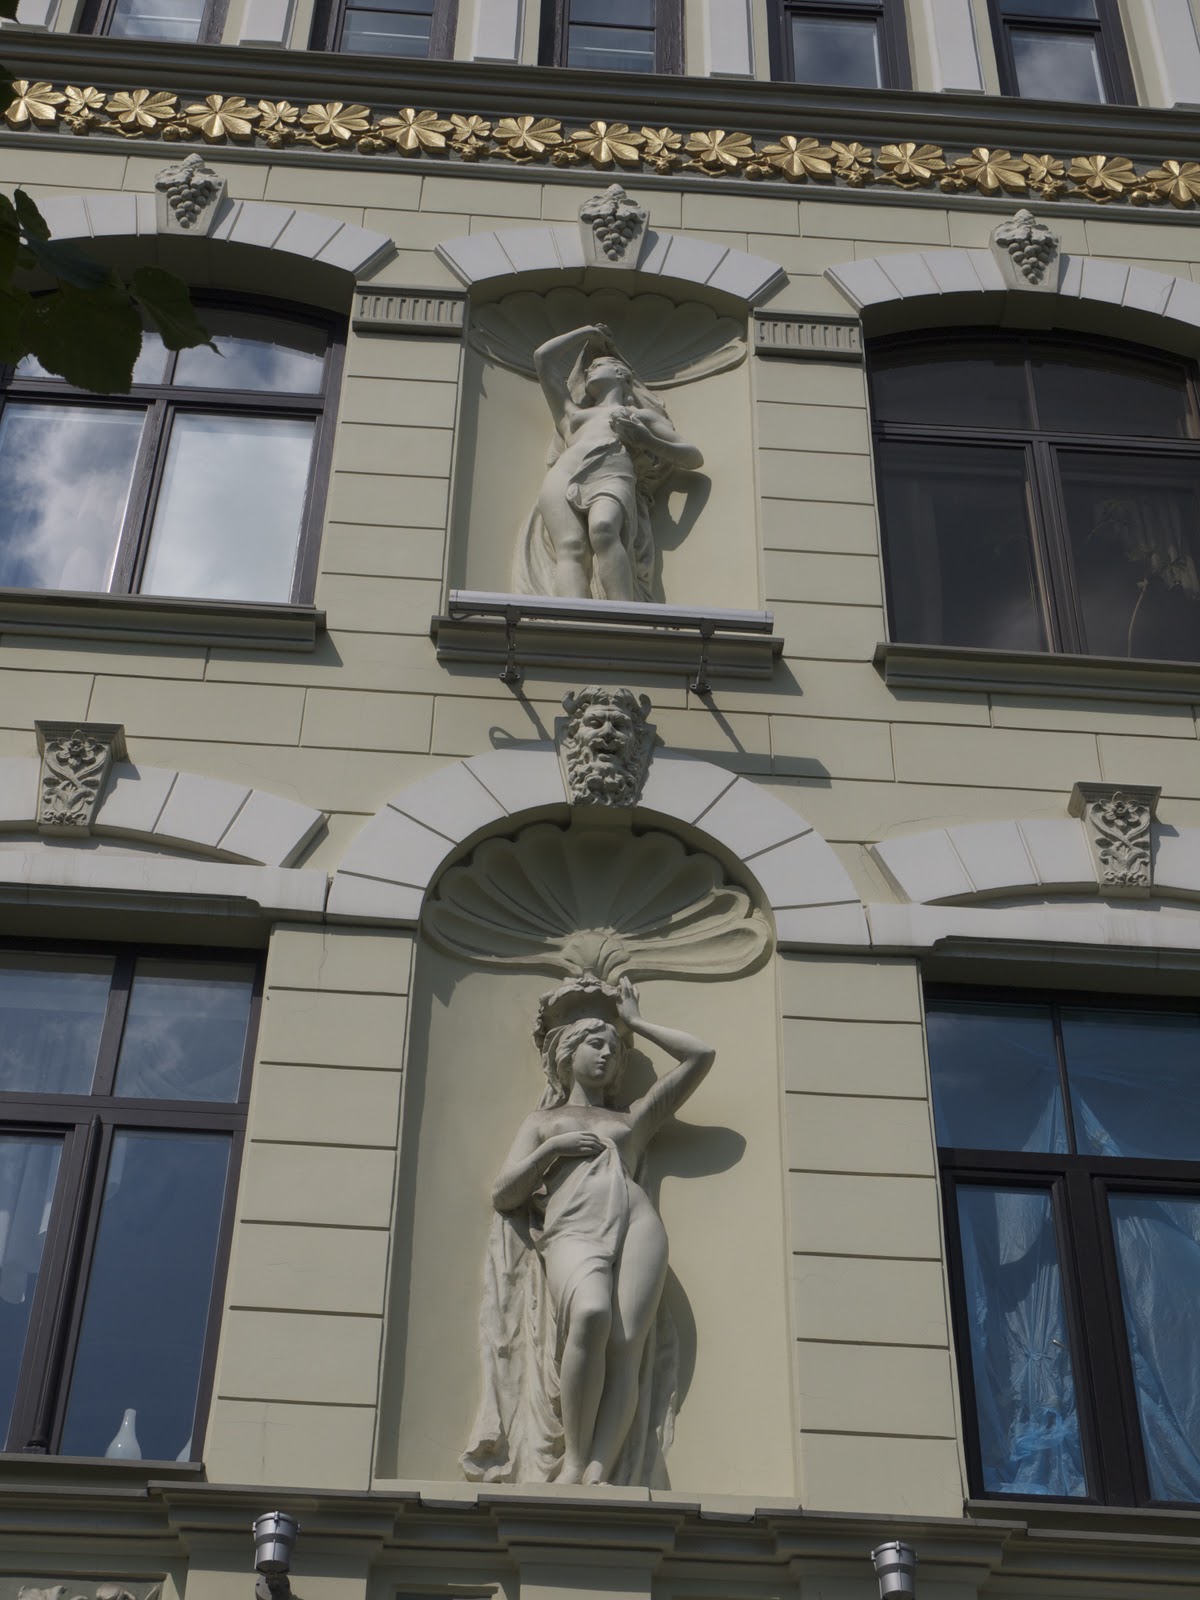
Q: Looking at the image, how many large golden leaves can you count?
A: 13